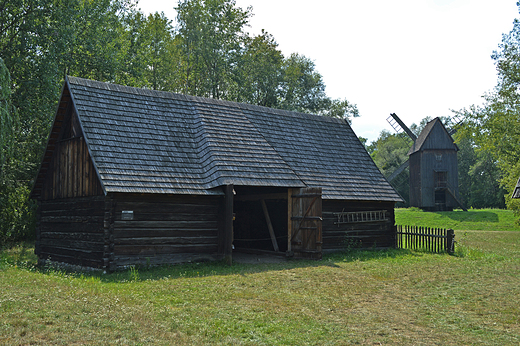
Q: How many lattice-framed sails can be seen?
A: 3